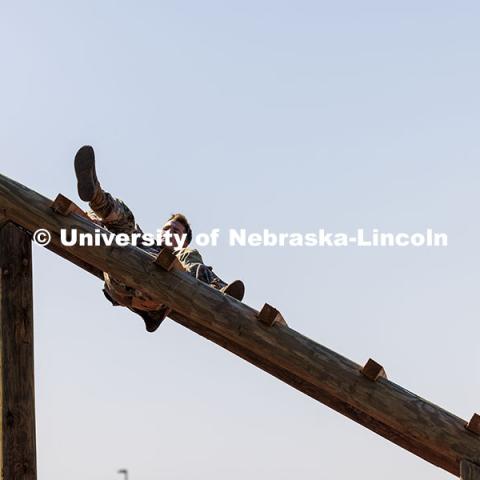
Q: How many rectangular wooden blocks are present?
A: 5